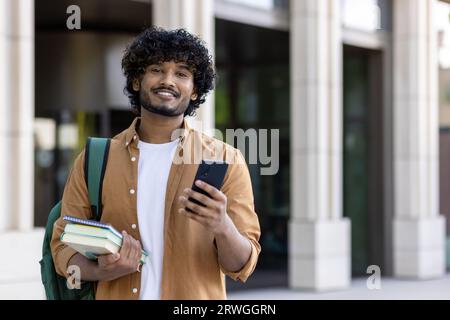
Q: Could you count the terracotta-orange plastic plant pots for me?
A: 0